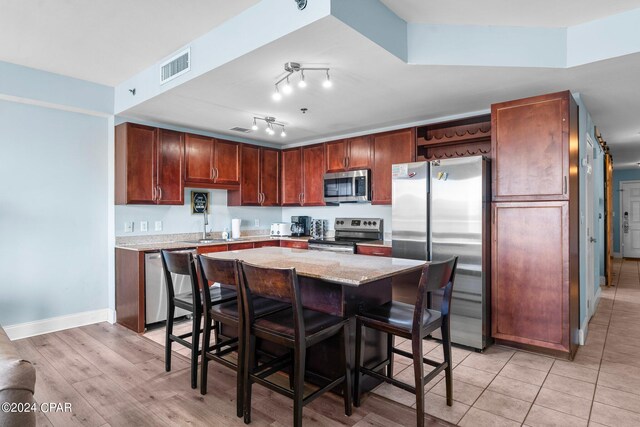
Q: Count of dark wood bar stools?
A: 4